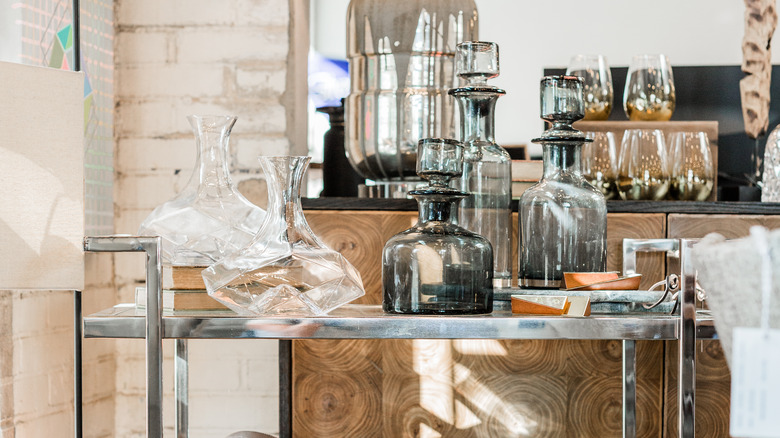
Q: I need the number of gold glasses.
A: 5